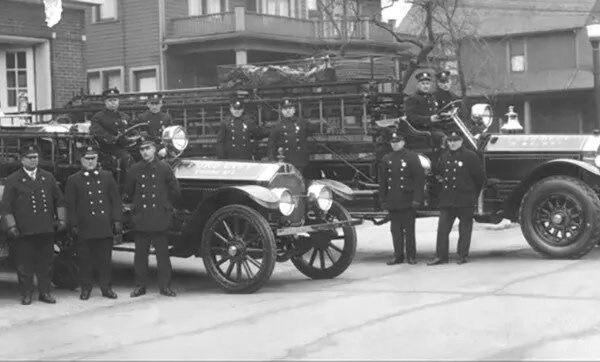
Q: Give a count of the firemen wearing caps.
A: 11